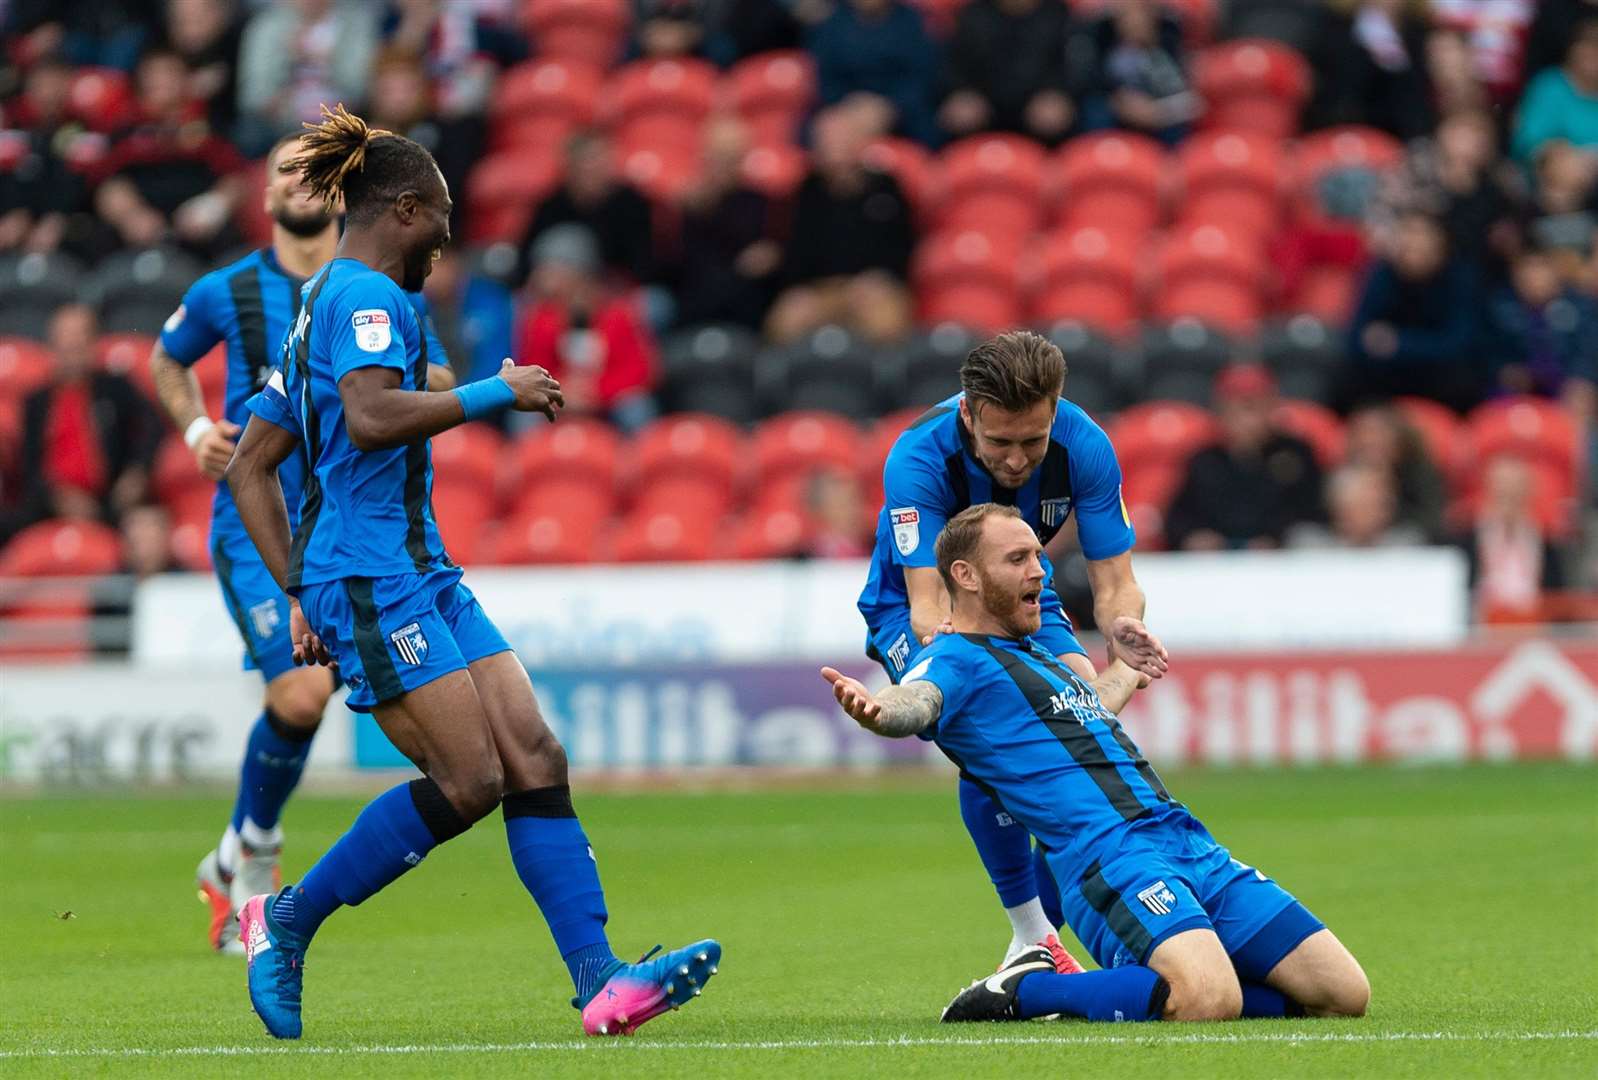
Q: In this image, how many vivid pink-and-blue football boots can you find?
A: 2